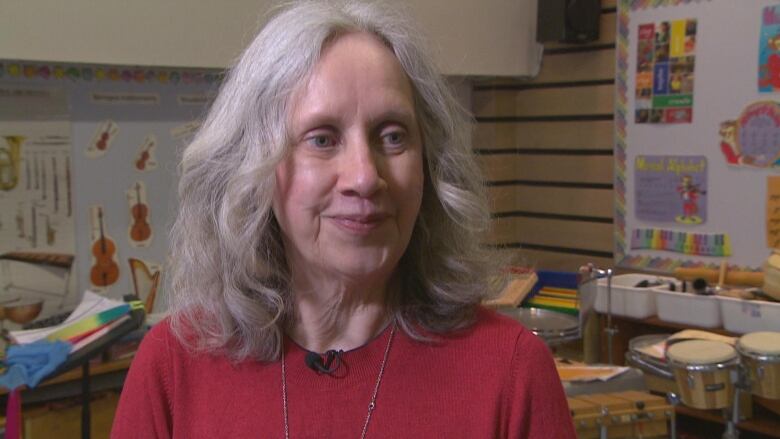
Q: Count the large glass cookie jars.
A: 0